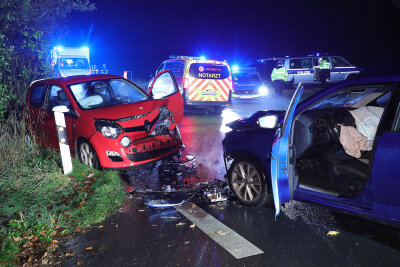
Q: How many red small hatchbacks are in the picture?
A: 1